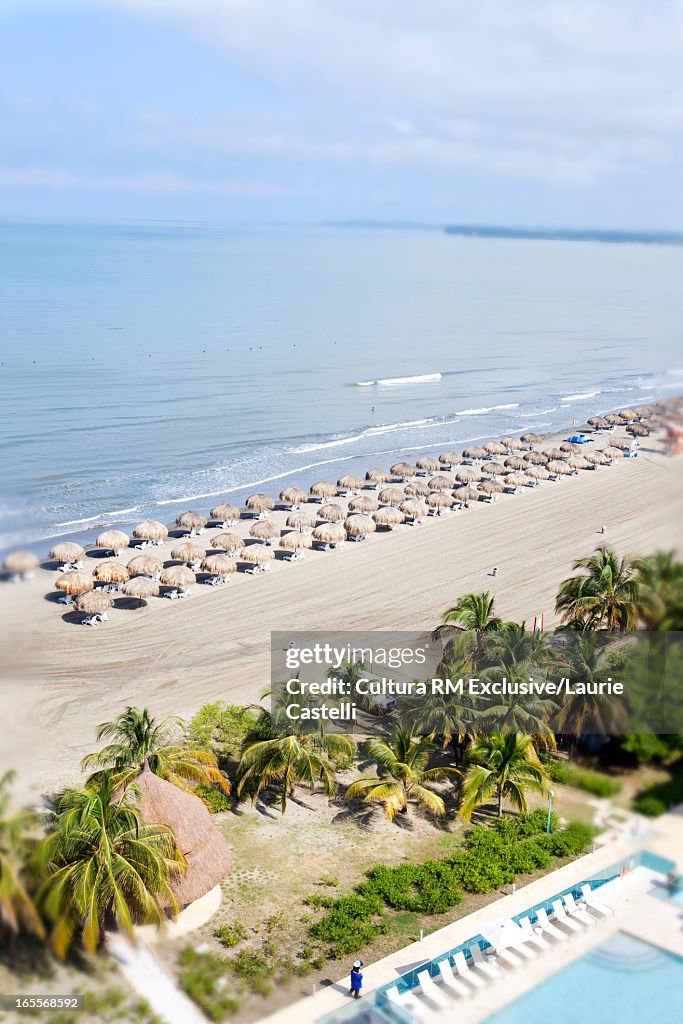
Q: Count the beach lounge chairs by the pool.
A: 12